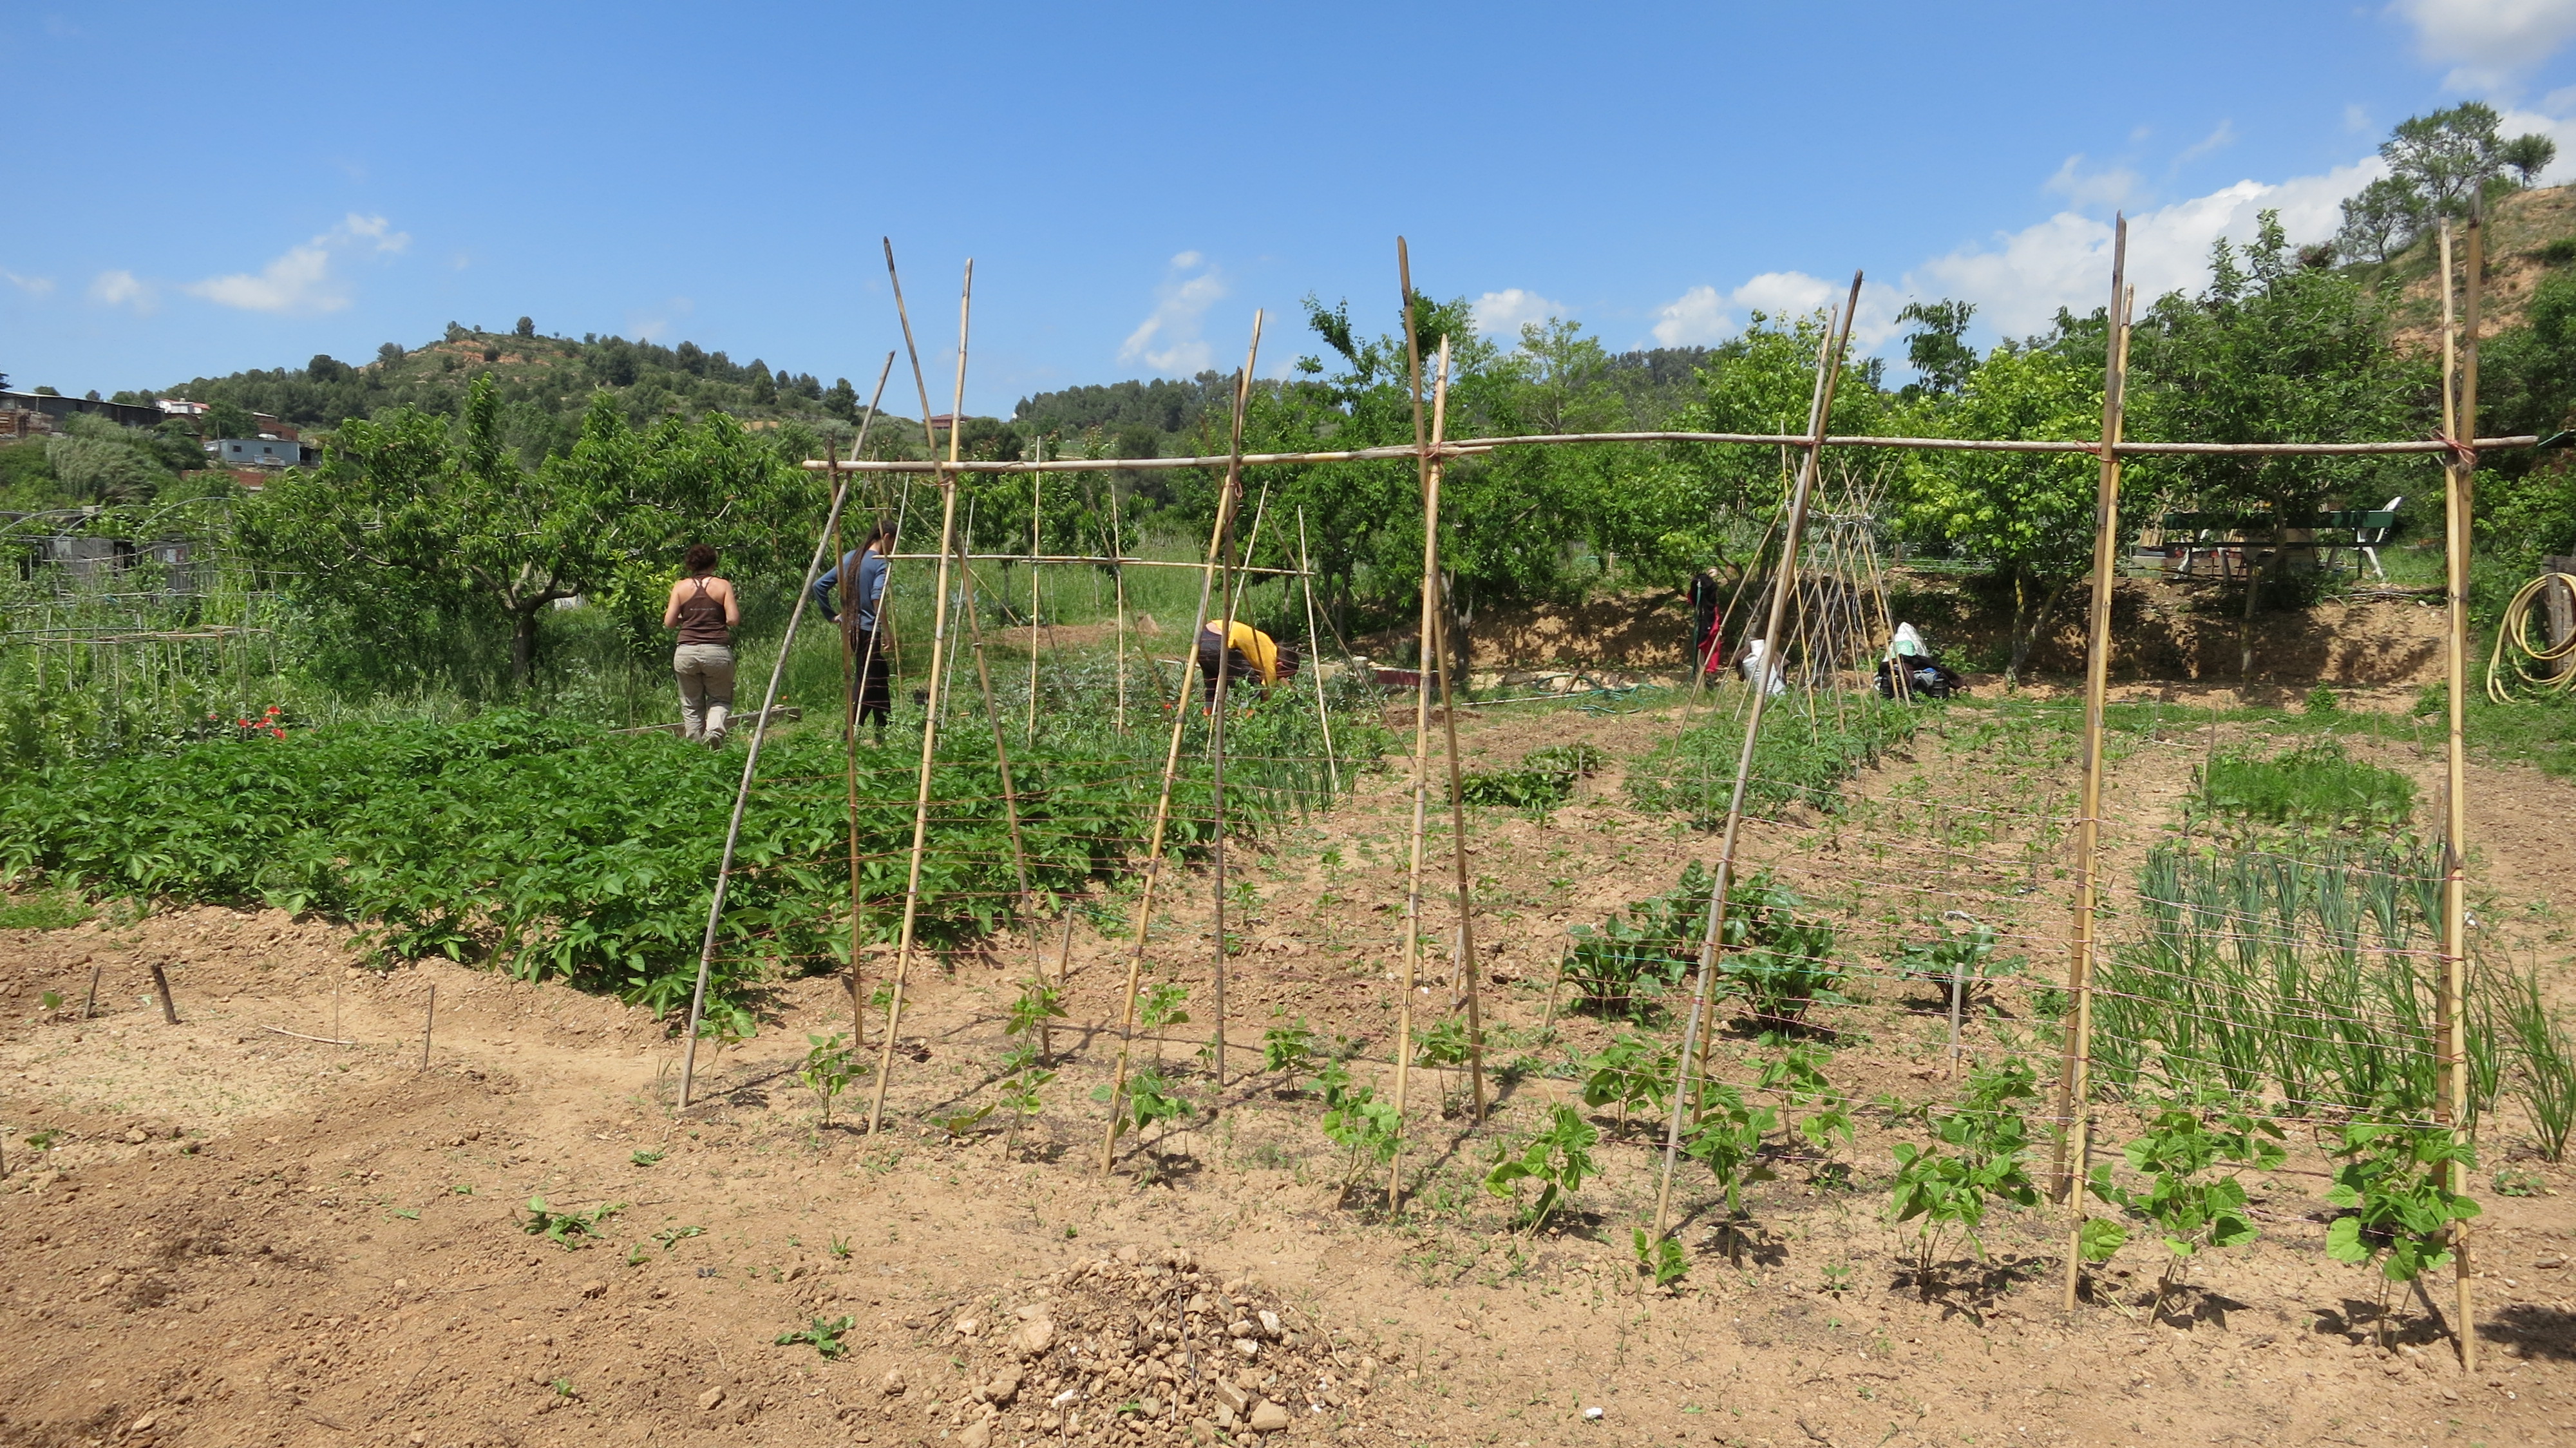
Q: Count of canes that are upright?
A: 14